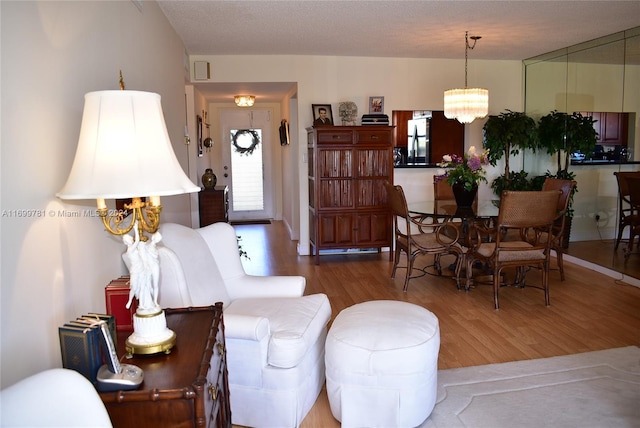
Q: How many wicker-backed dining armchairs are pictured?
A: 4